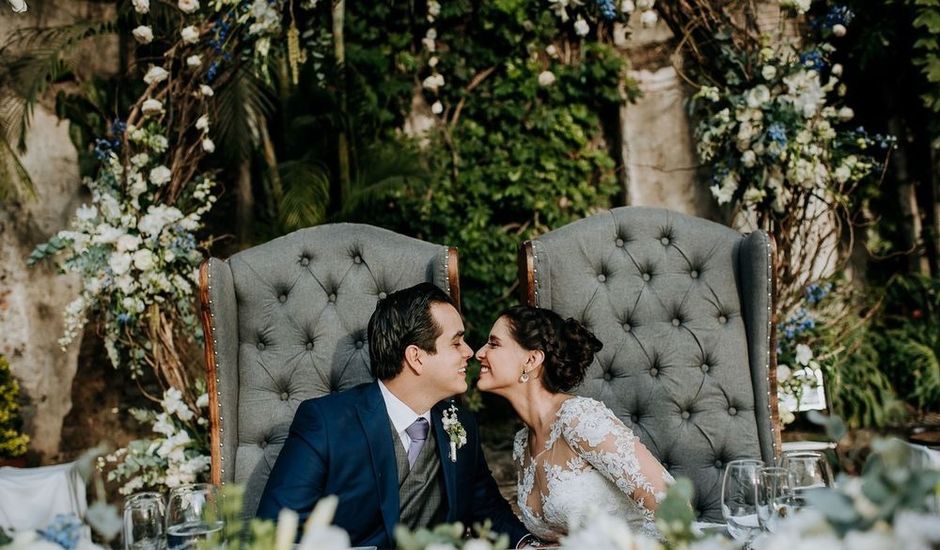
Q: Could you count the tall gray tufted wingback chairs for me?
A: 2